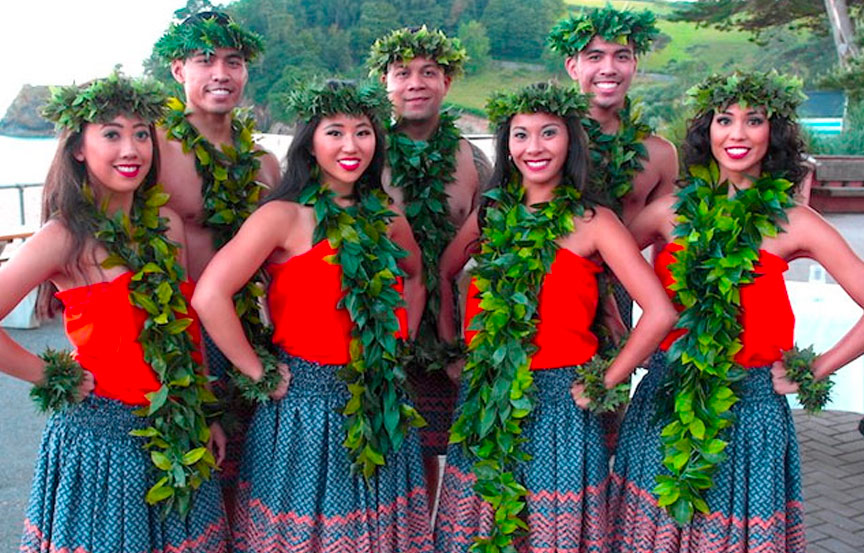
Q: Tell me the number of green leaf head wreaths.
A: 7